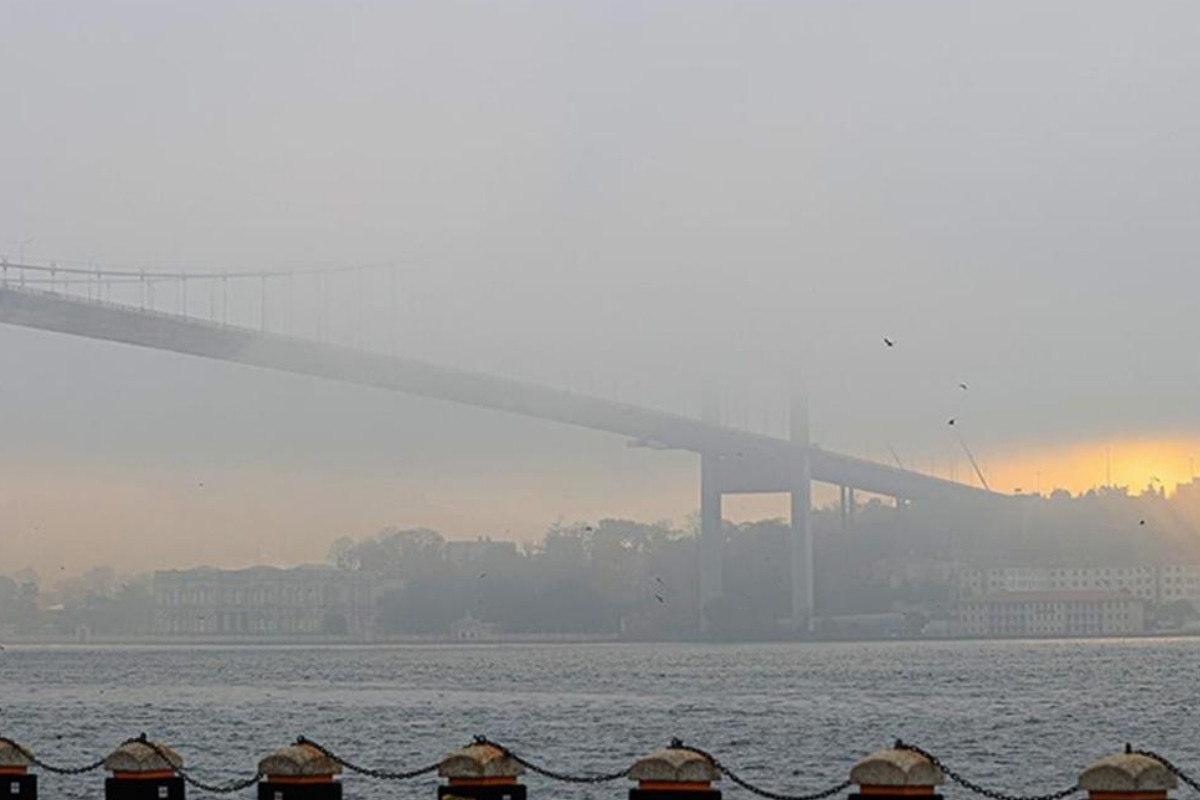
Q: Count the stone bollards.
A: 7